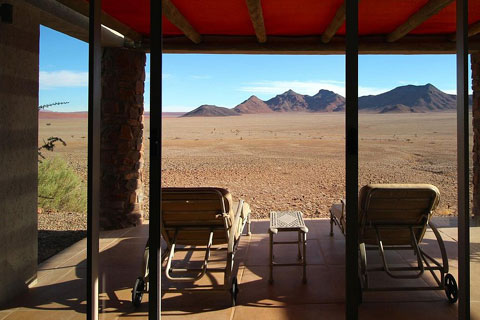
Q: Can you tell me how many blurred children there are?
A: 0